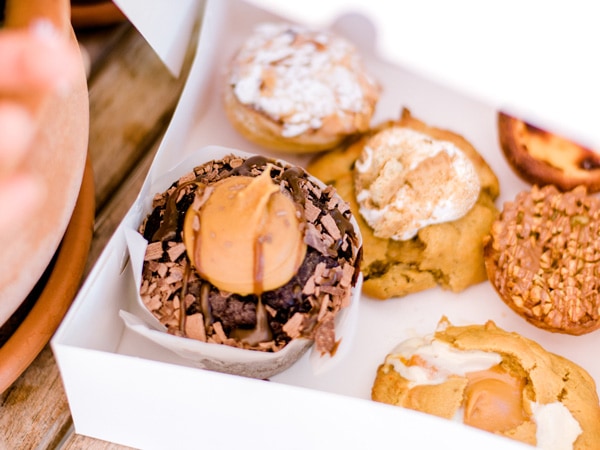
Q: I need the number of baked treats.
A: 6